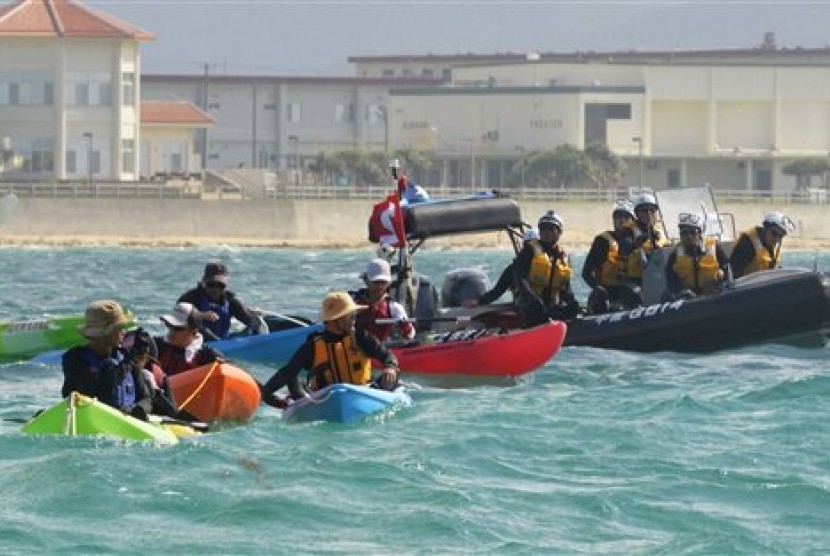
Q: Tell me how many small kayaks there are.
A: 6